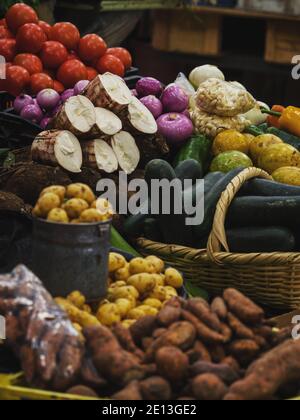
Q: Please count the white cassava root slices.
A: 7